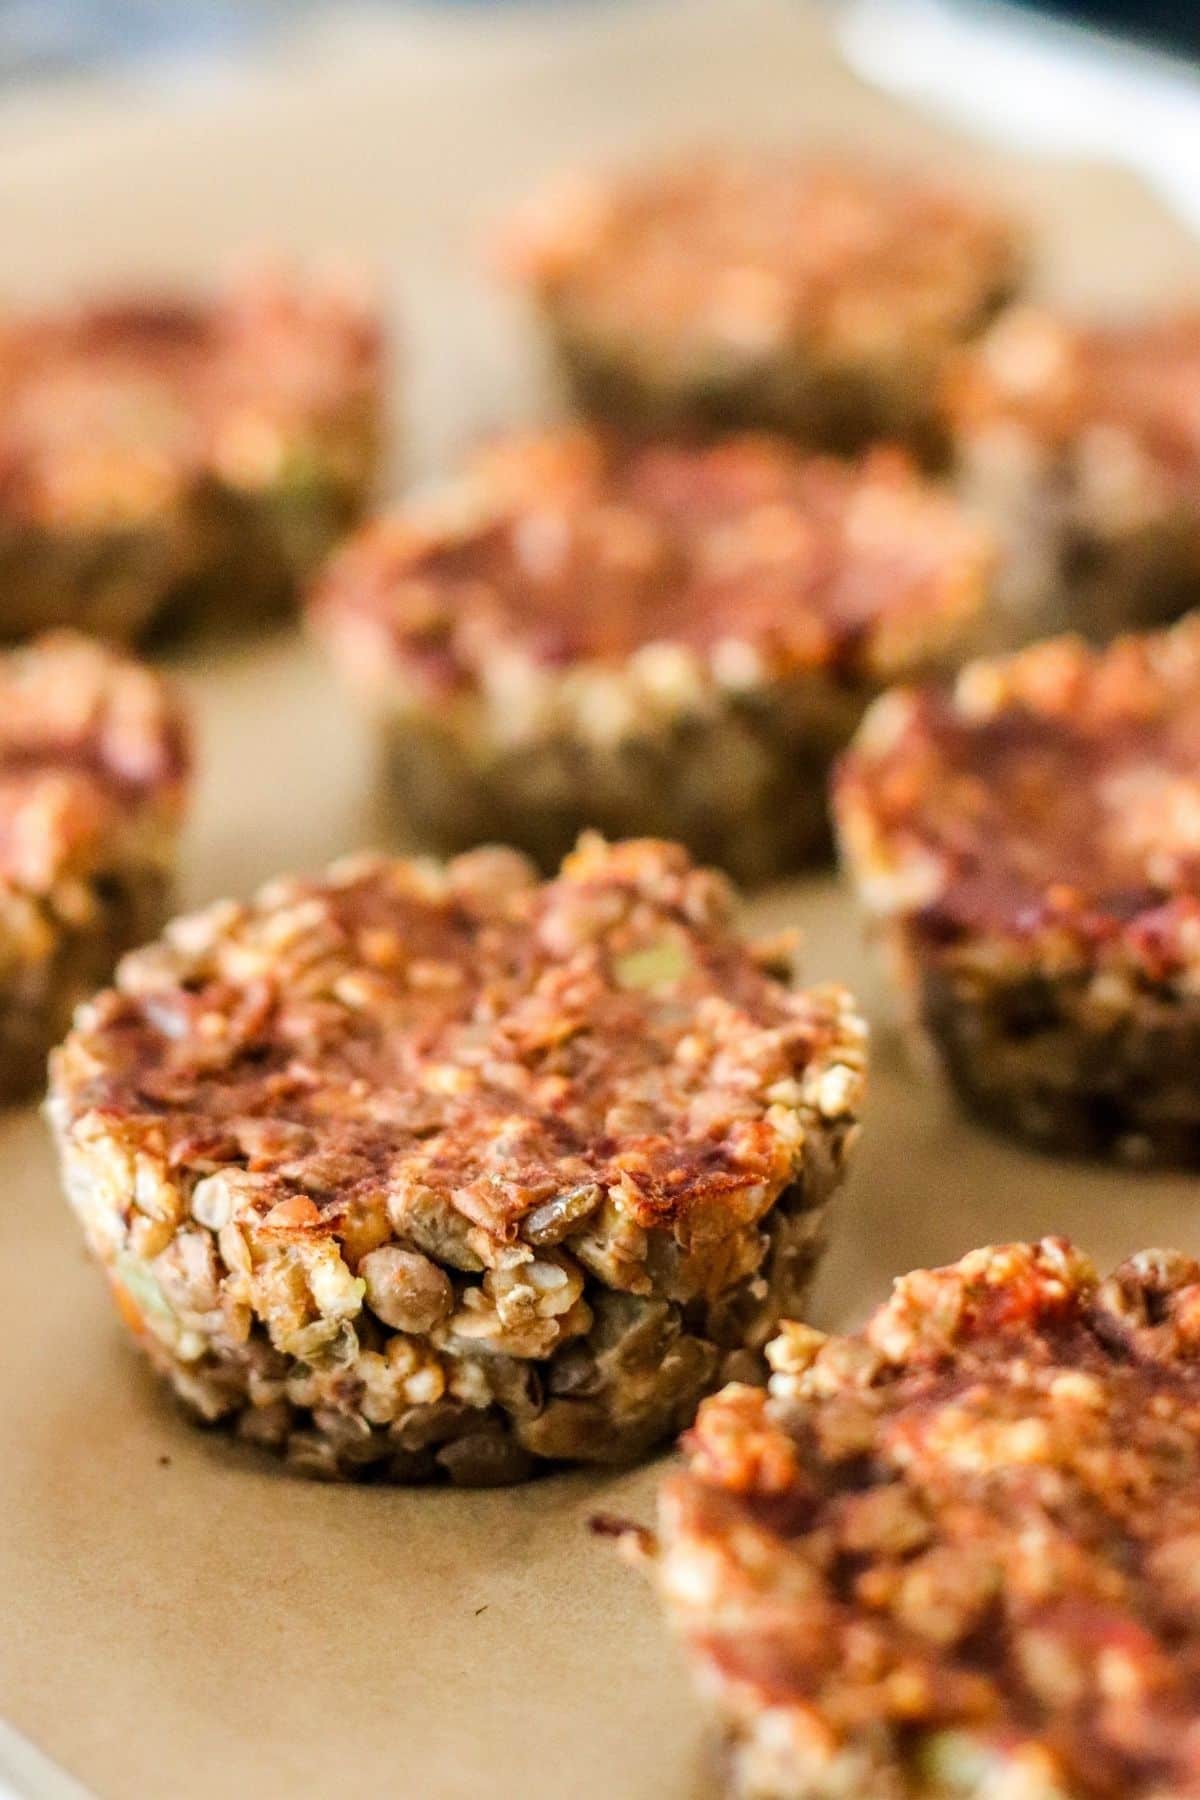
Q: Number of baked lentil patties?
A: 8